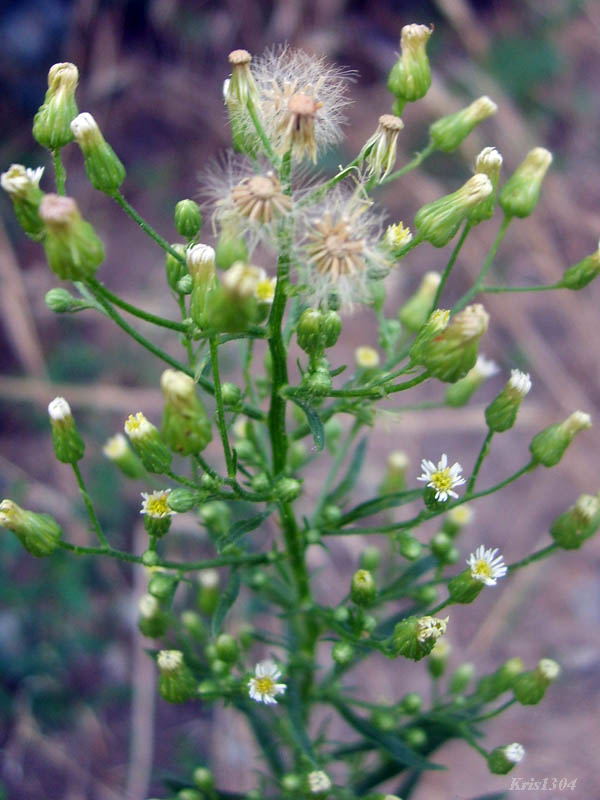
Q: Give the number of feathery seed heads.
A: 3